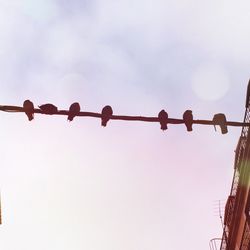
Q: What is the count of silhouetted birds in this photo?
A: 7